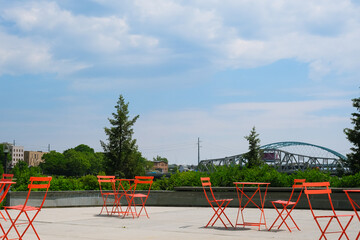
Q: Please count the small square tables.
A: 4